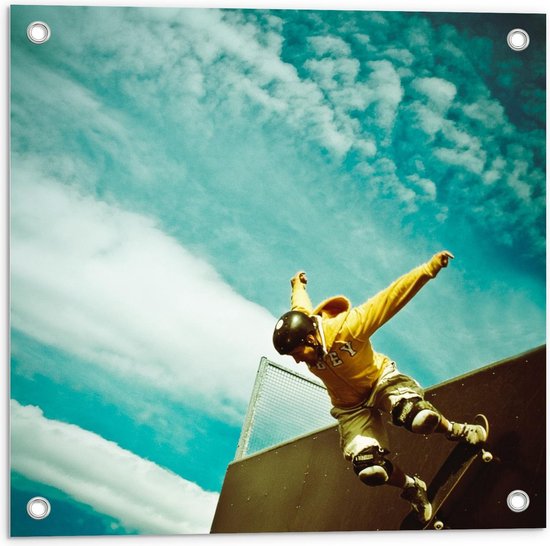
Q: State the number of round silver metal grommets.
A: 4